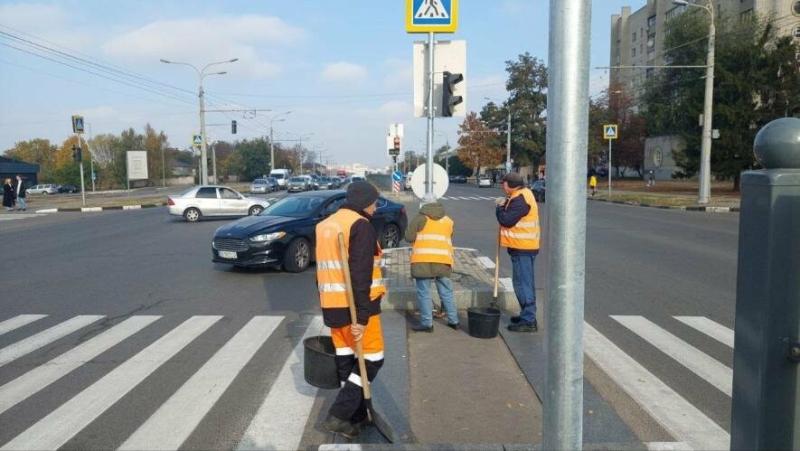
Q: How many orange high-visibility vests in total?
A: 3